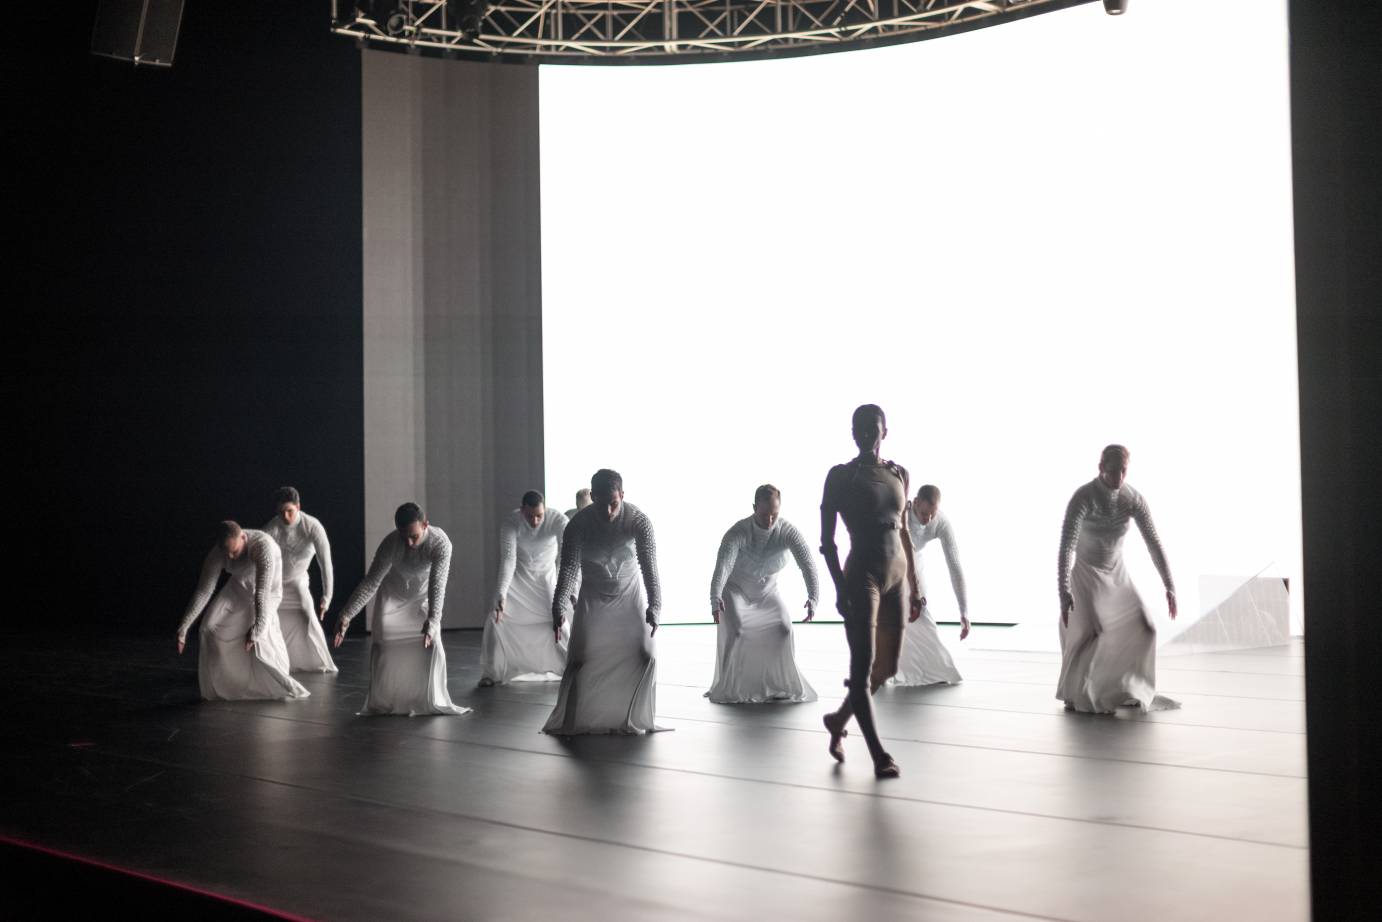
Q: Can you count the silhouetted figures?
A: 1